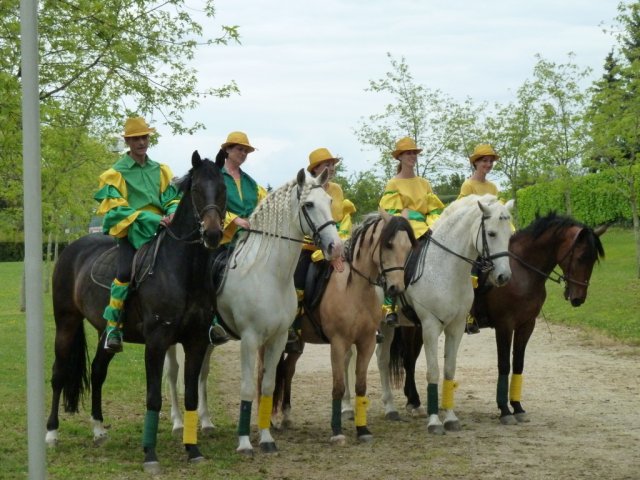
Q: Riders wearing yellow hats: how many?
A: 5